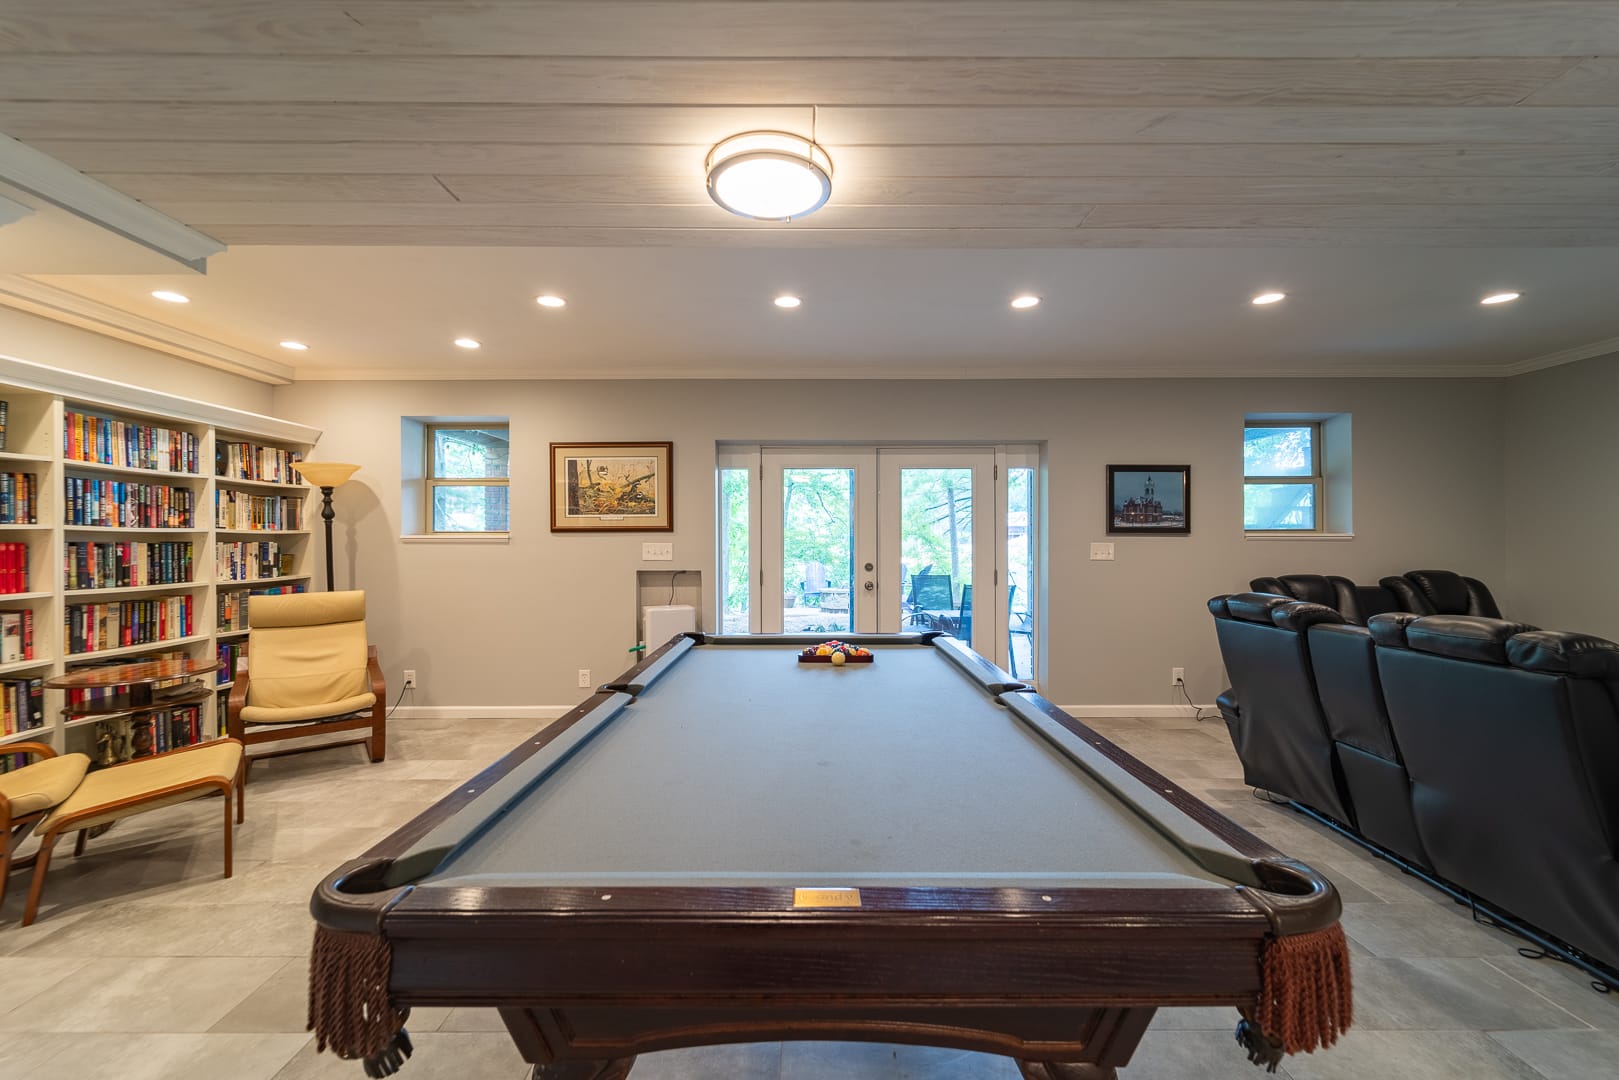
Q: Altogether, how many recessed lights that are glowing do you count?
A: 8